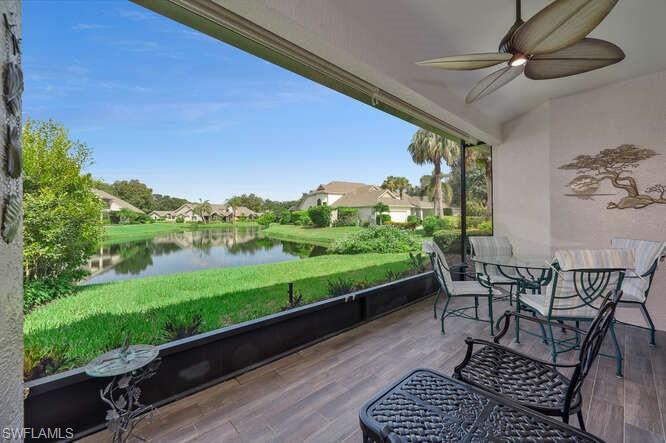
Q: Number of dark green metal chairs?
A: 4